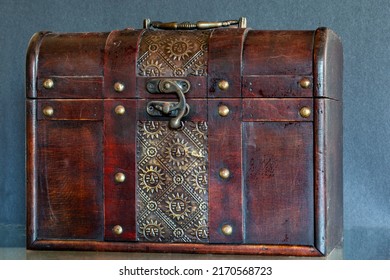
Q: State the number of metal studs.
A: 12